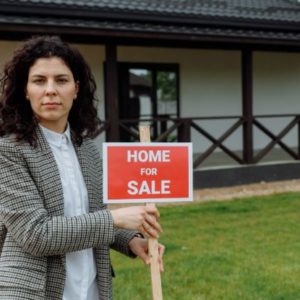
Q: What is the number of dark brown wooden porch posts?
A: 2